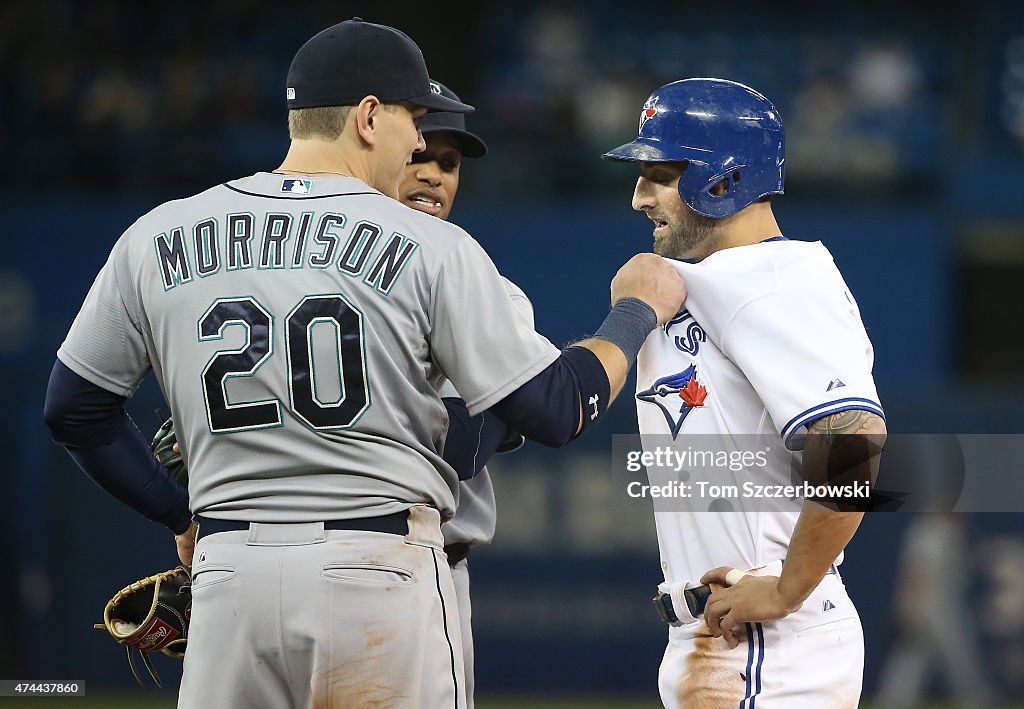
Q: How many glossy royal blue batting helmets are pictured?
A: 1